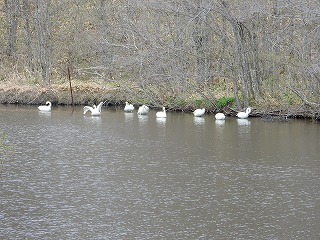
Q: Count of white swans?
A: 8